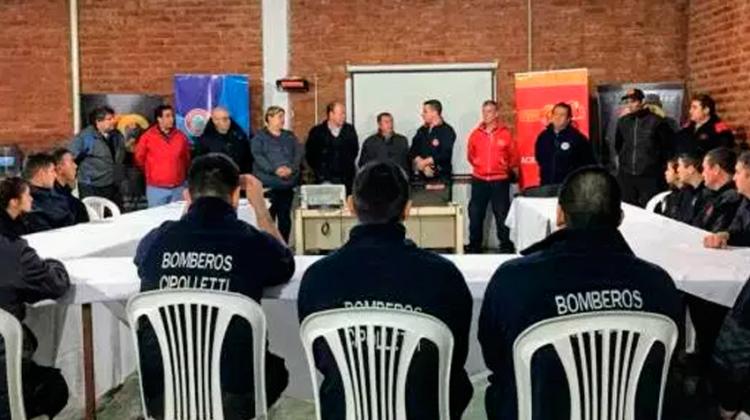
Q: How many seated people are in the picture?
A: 12